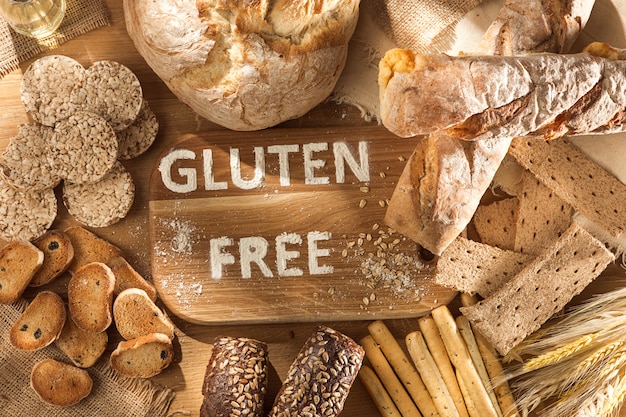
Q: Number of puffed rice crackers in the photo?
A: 7